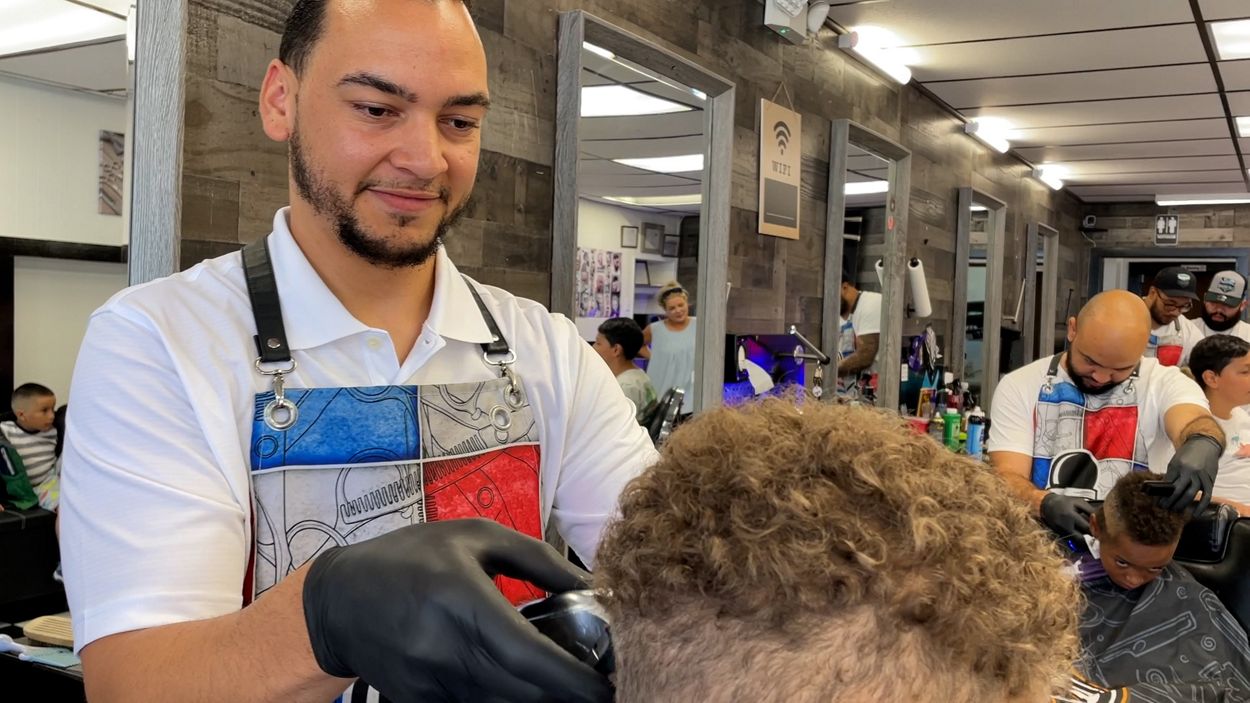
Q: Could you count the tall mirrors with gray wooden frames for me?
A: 5